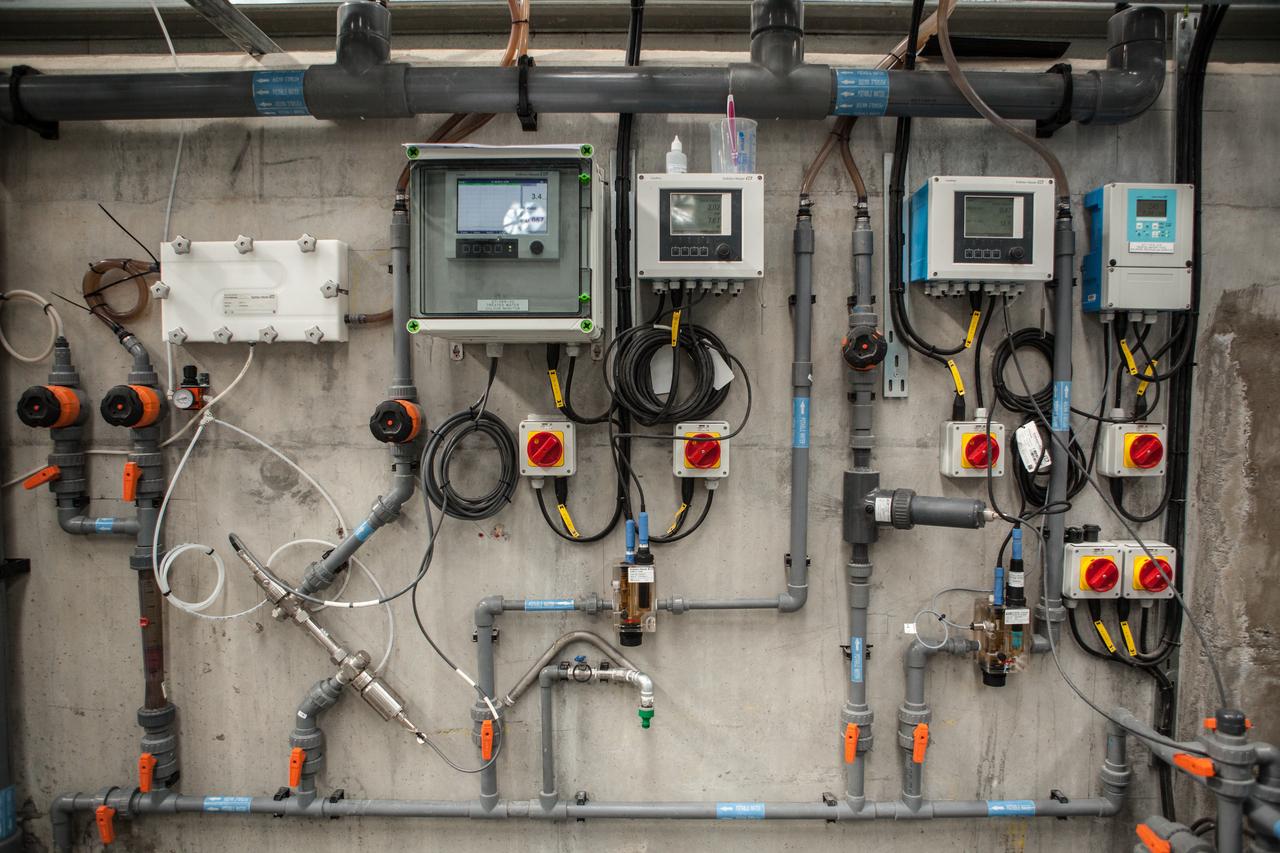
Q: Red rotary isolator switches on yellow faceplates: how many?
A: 6